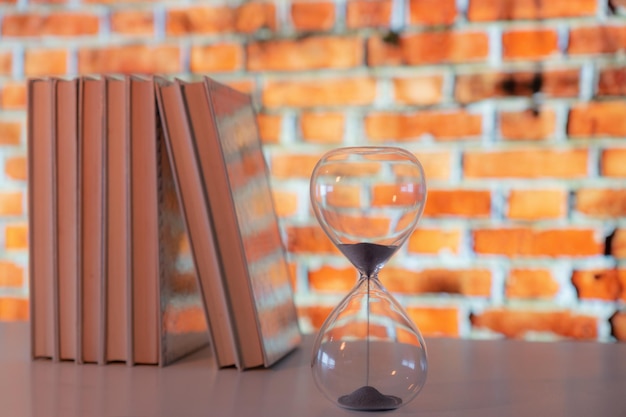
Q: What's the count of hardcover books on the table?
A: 7